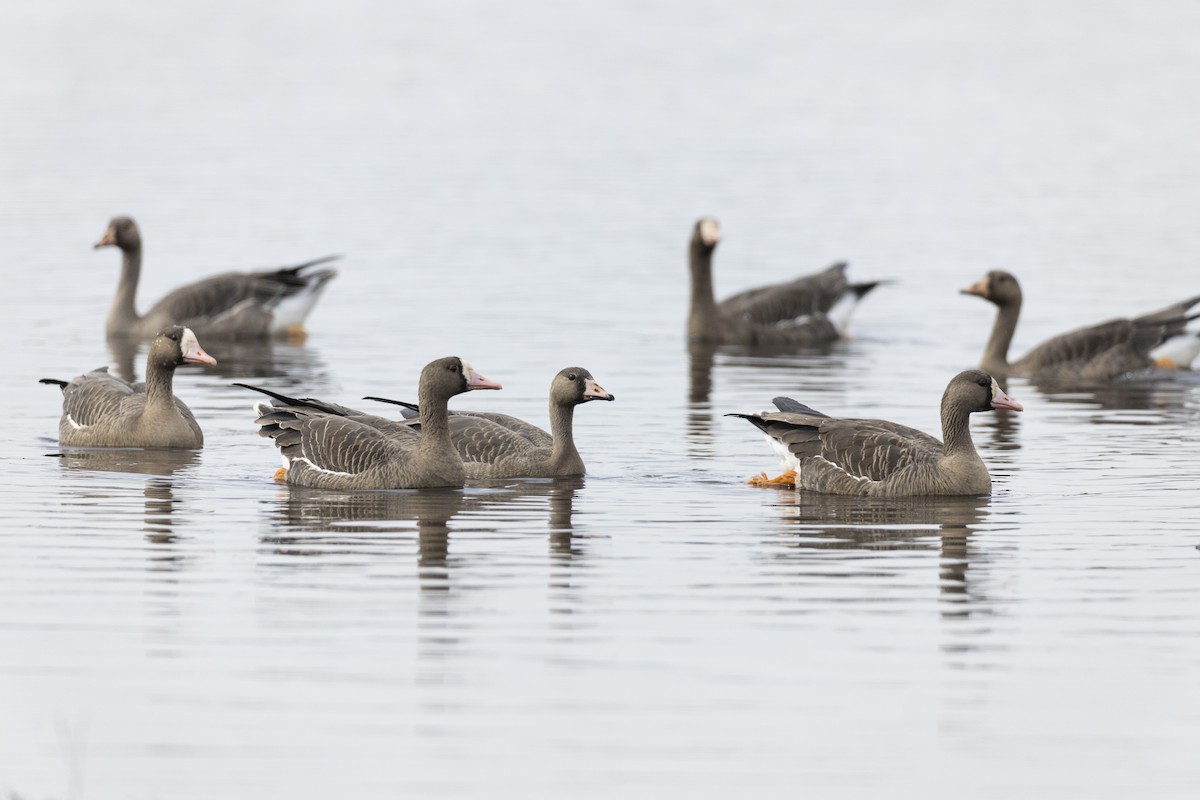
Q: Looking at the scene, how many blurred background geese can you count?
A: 3